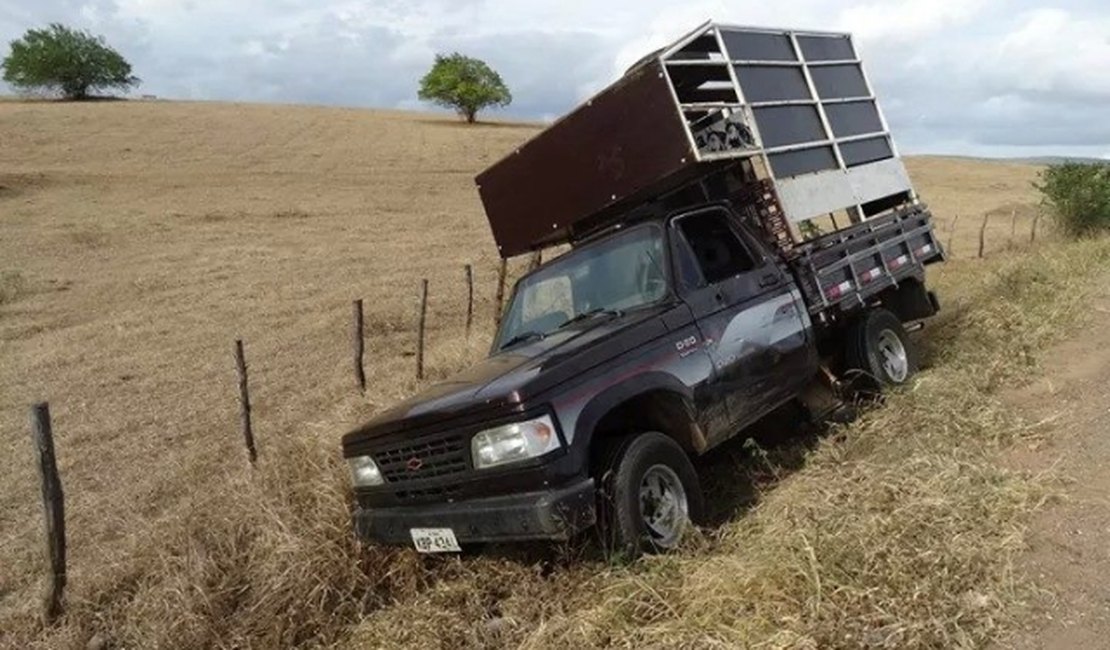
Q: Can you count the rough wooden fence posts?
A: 11